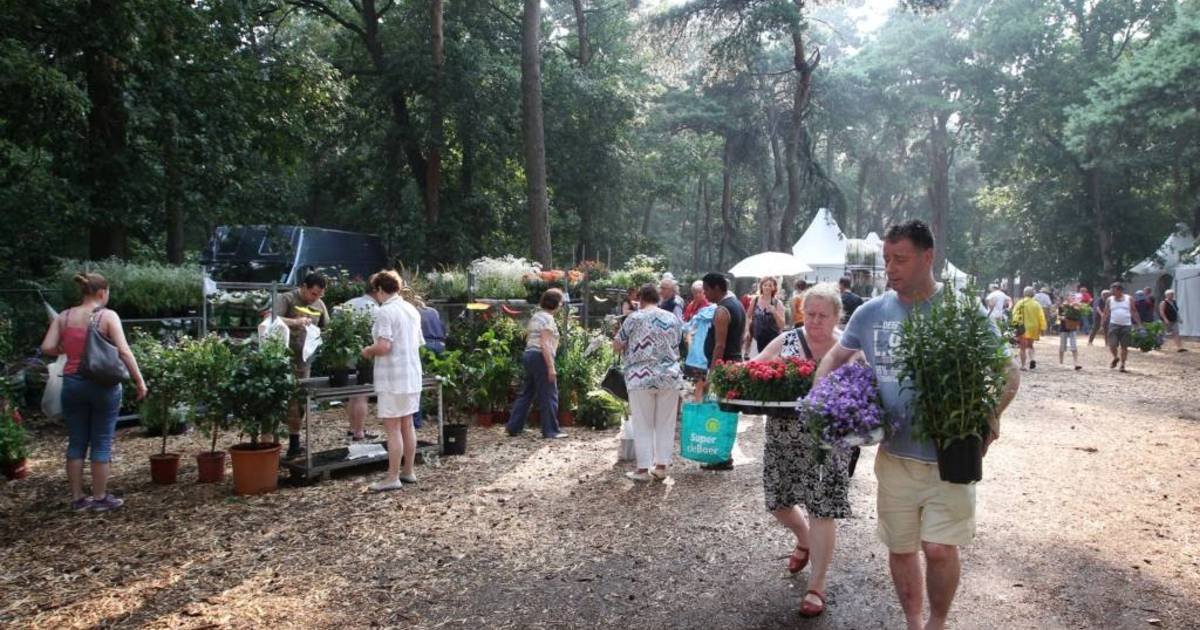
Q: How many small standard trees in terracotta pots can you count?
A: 3